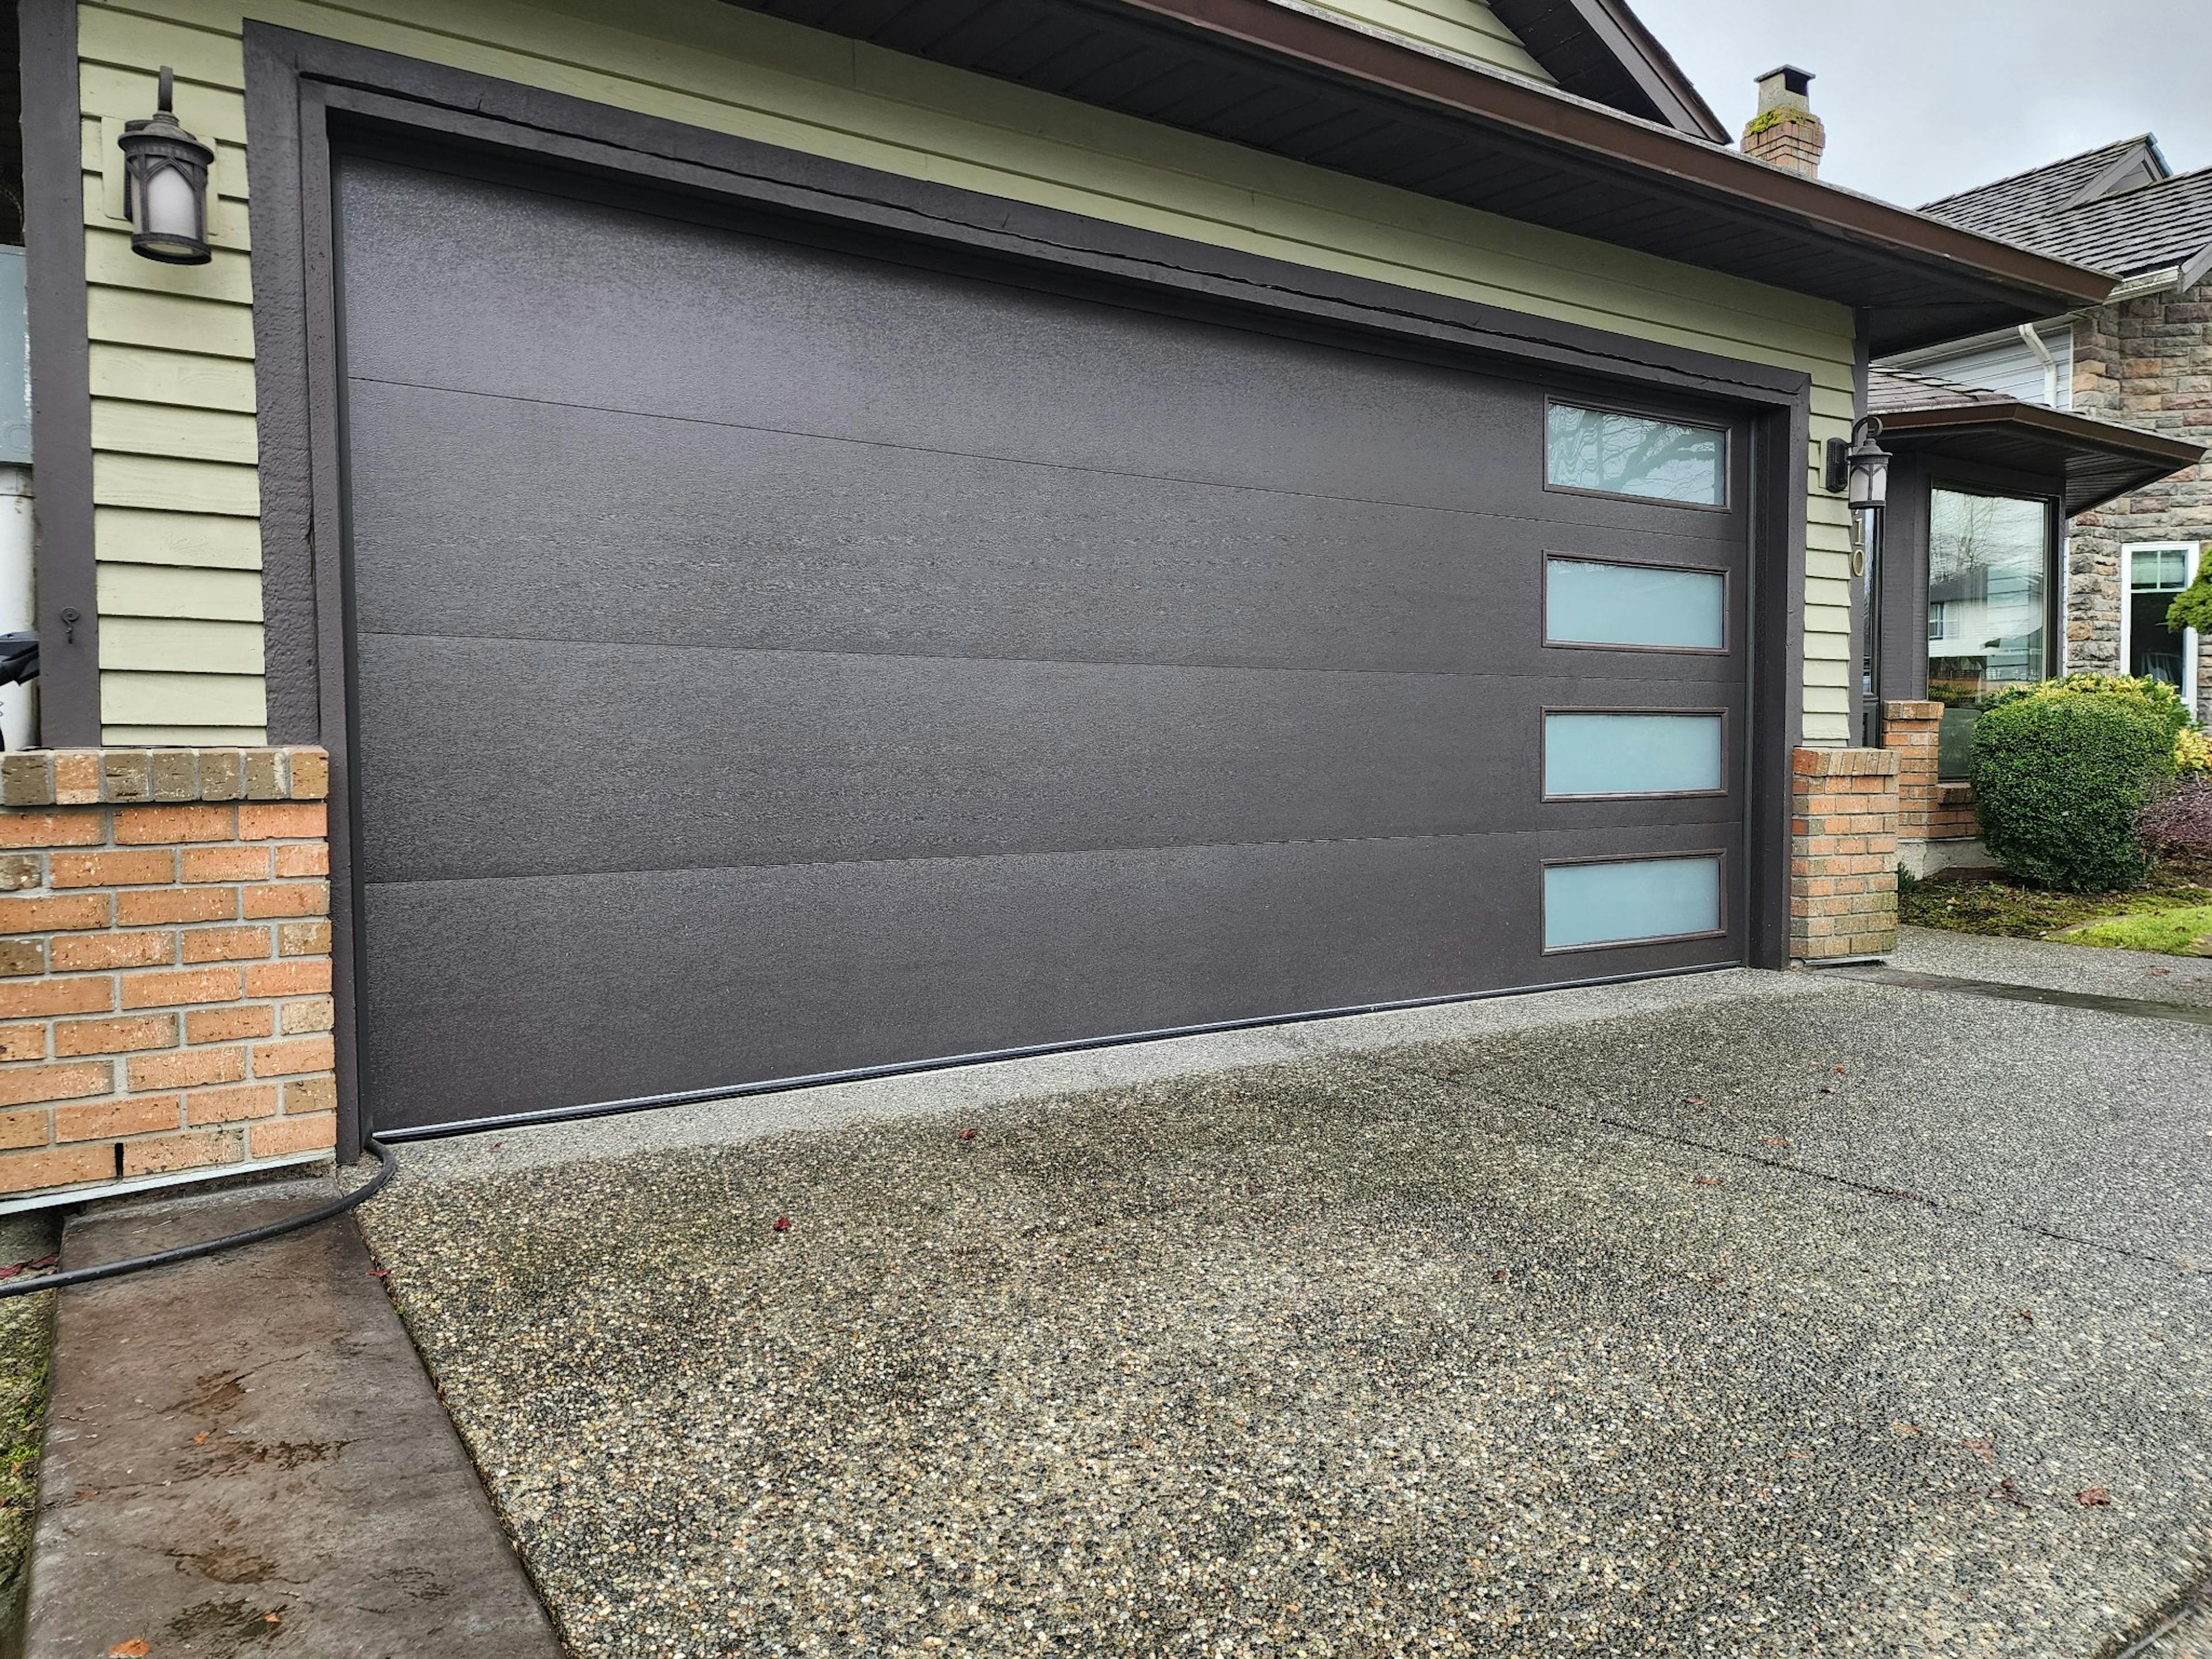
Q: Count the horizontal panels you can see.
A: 4